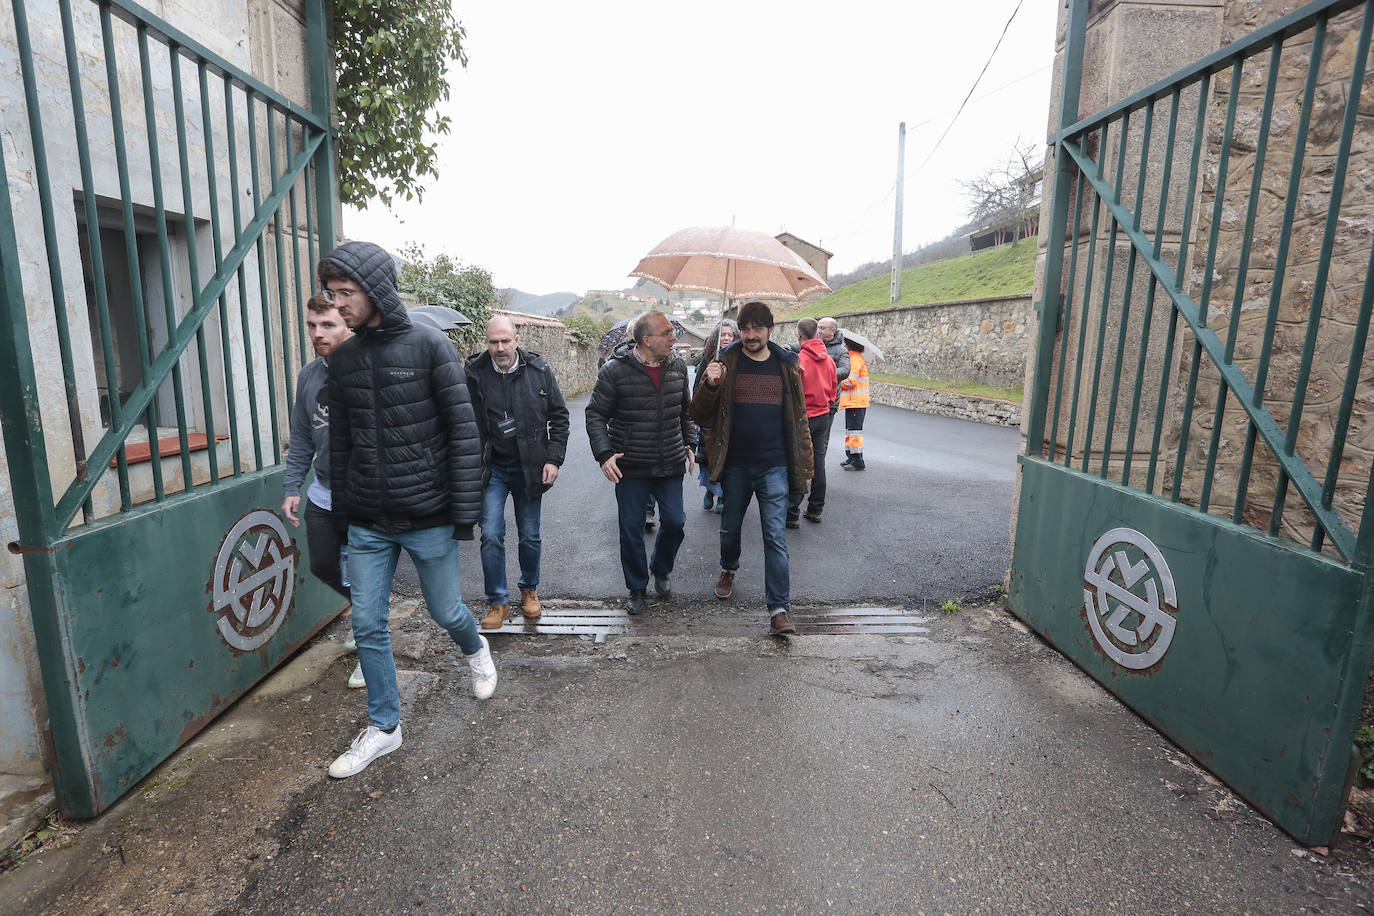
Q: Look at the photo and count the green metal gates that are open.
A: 2